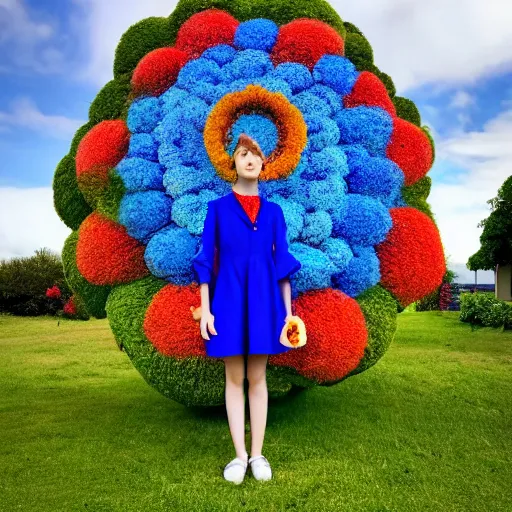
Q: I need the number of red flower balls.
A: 10